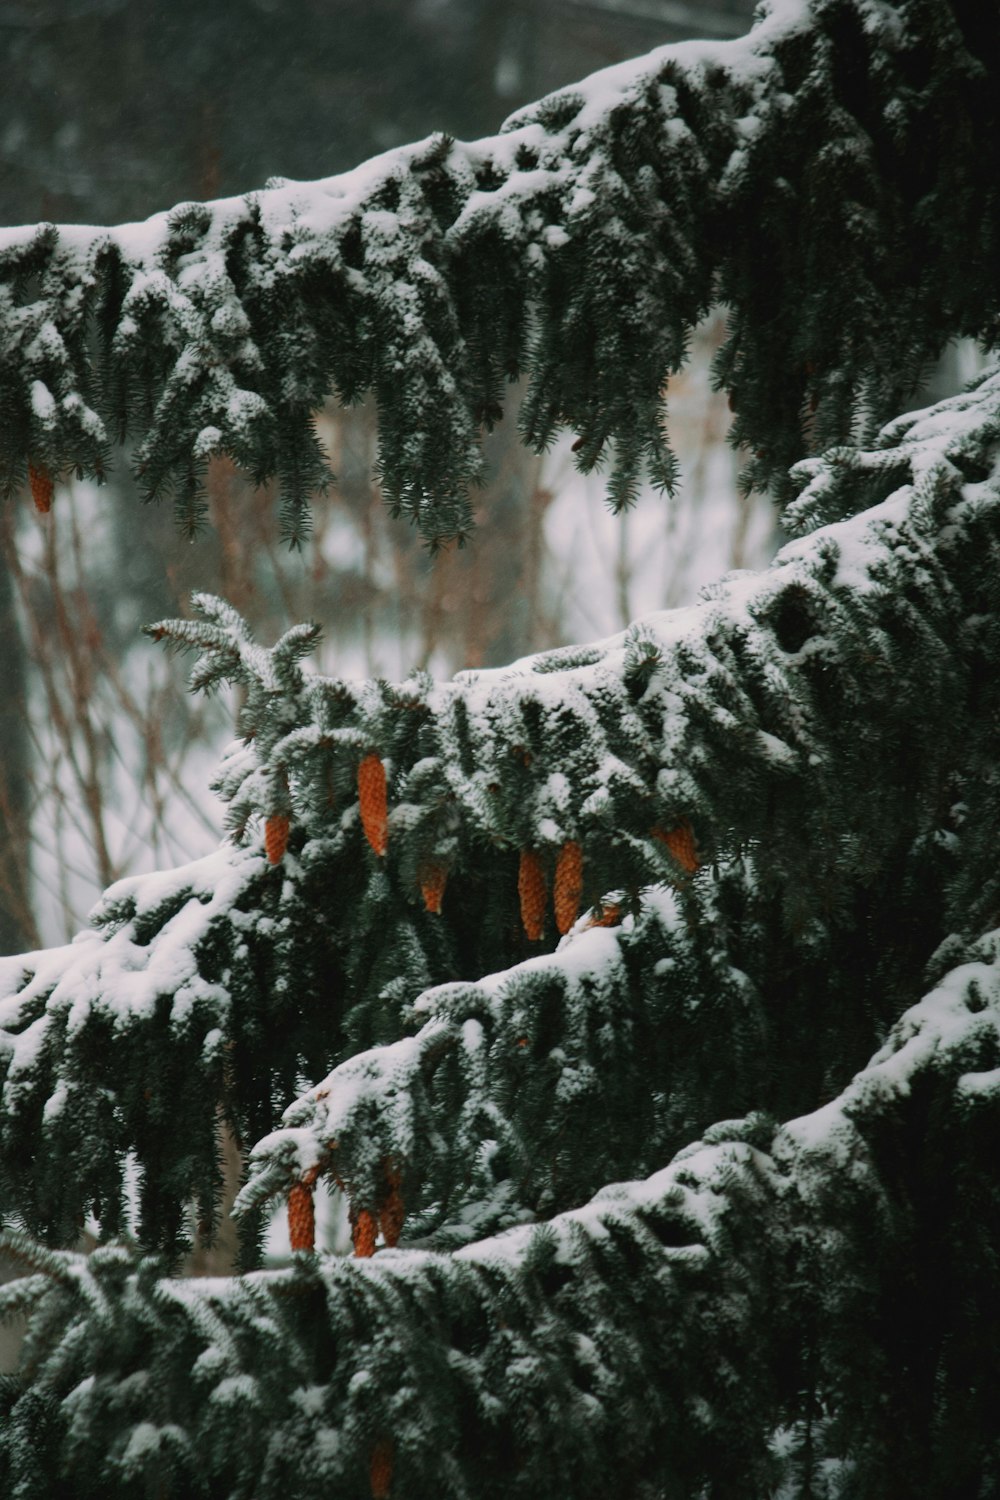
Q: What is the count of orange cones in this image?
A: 12